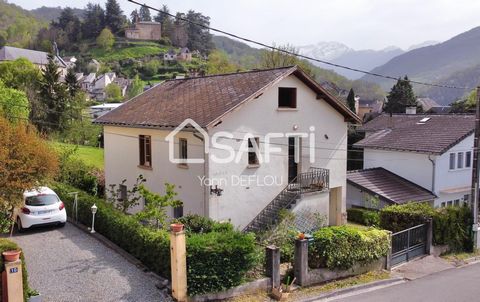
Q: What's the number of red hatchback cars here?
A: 0